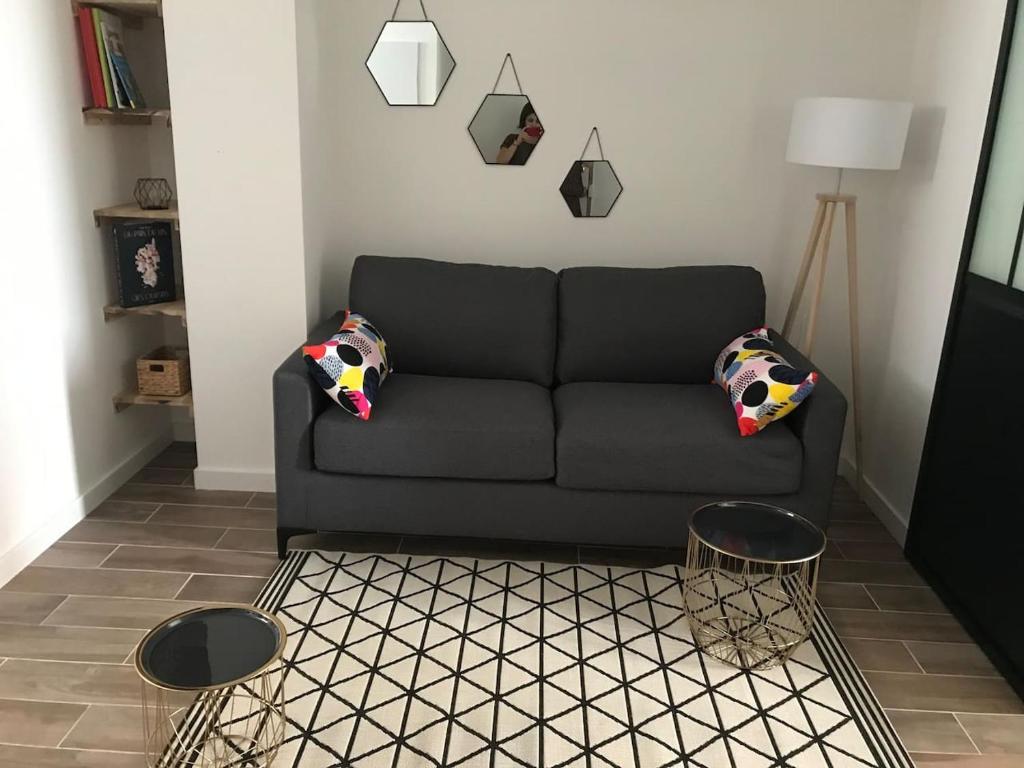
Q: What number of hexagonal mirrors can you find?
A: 3